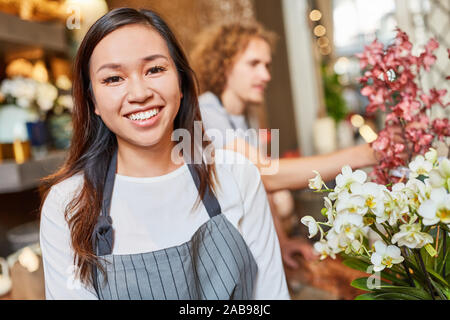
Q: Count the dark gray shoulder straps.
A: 2